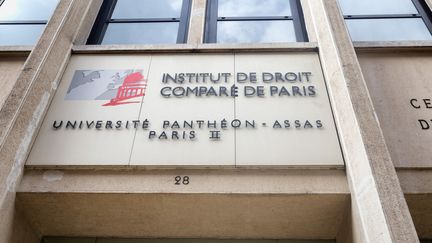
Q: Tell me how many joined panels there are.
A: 3